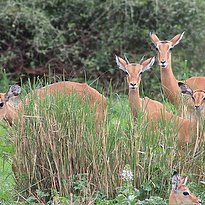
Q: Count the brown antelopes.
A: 5